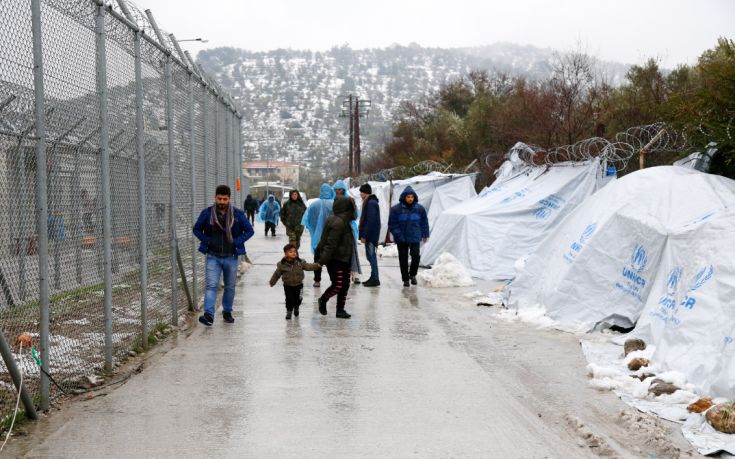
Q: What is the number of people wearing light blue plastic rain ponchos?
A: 3